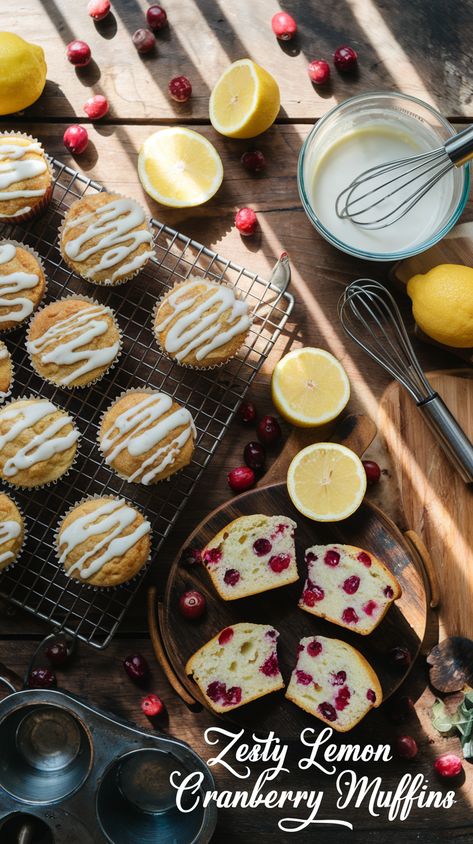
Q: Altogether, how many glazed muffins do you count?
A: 10